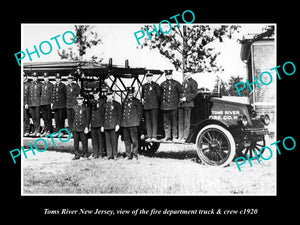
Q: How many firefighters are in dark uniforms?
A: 12